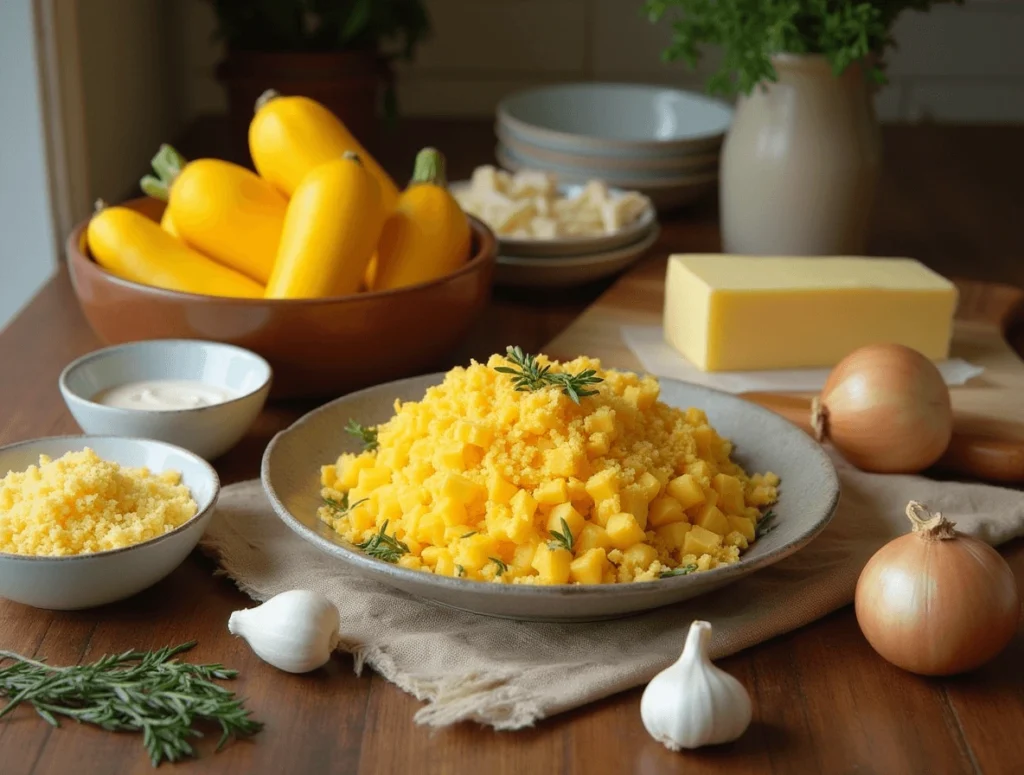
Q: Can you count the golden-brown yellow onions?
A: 2